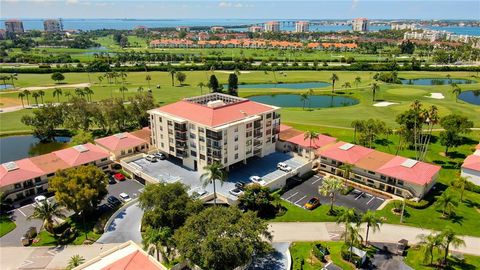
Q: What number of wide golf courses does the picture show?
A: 1